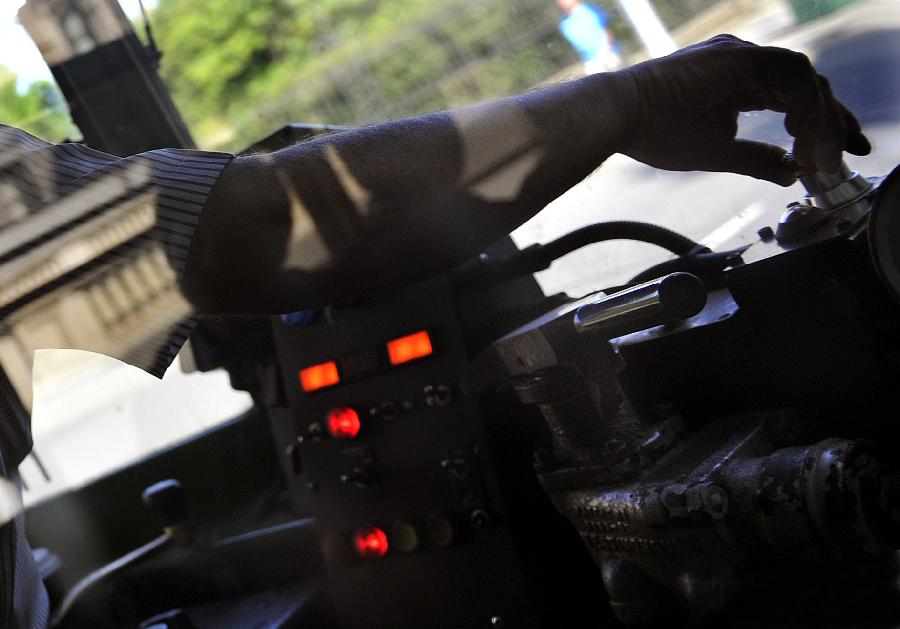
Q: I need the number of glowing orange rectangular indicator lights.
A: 2